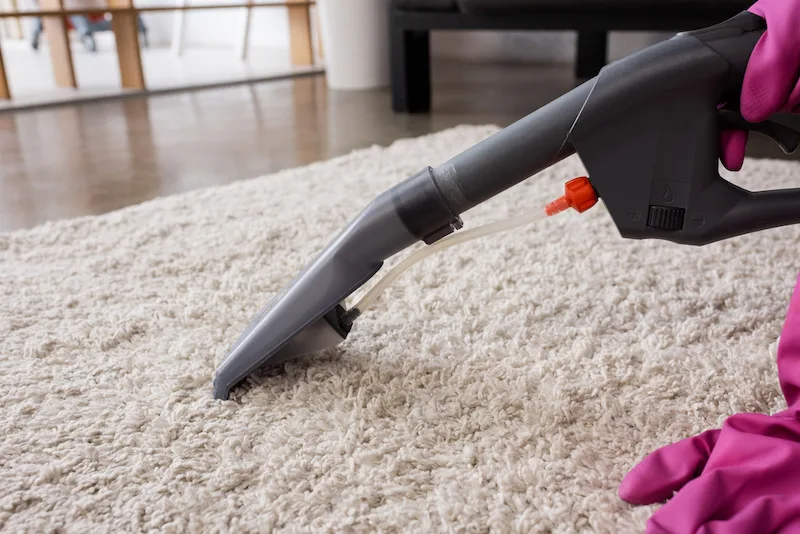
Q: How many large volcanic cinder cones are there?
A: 0